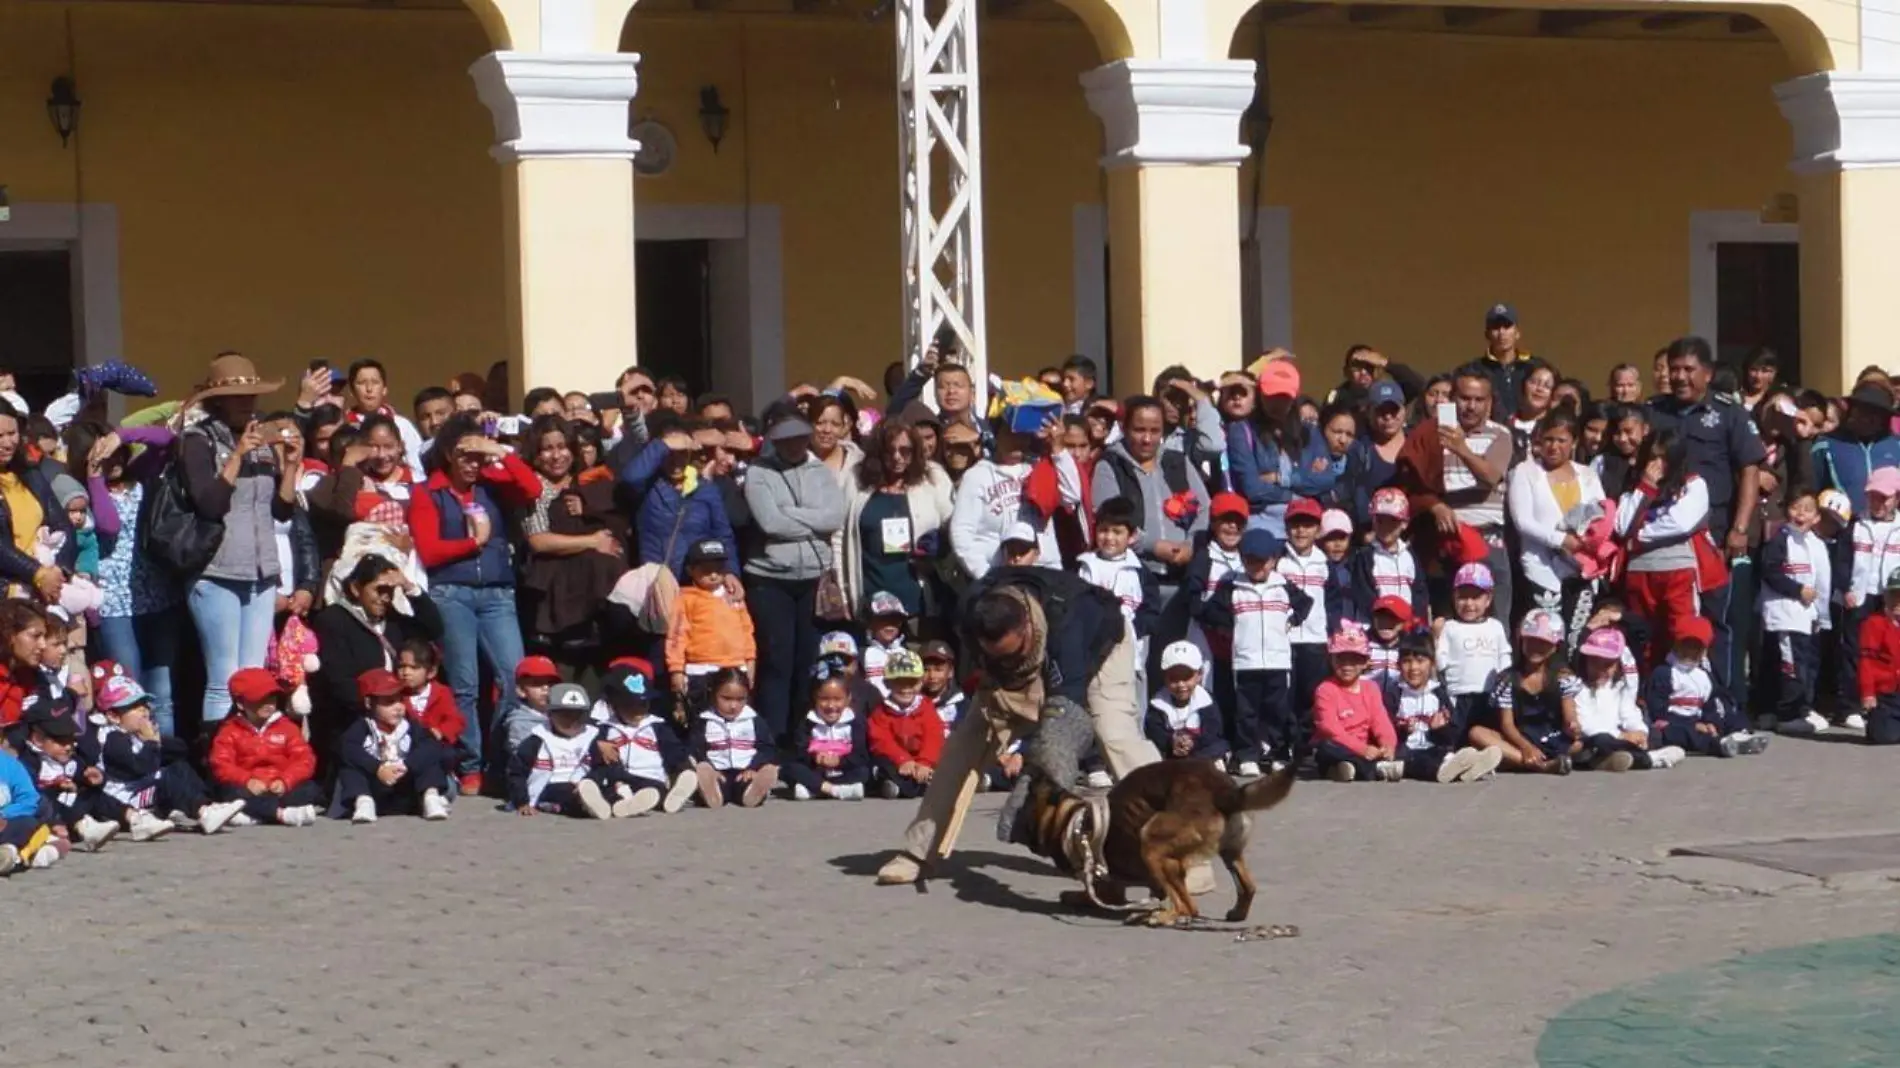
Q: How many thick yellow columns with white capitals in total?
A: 3